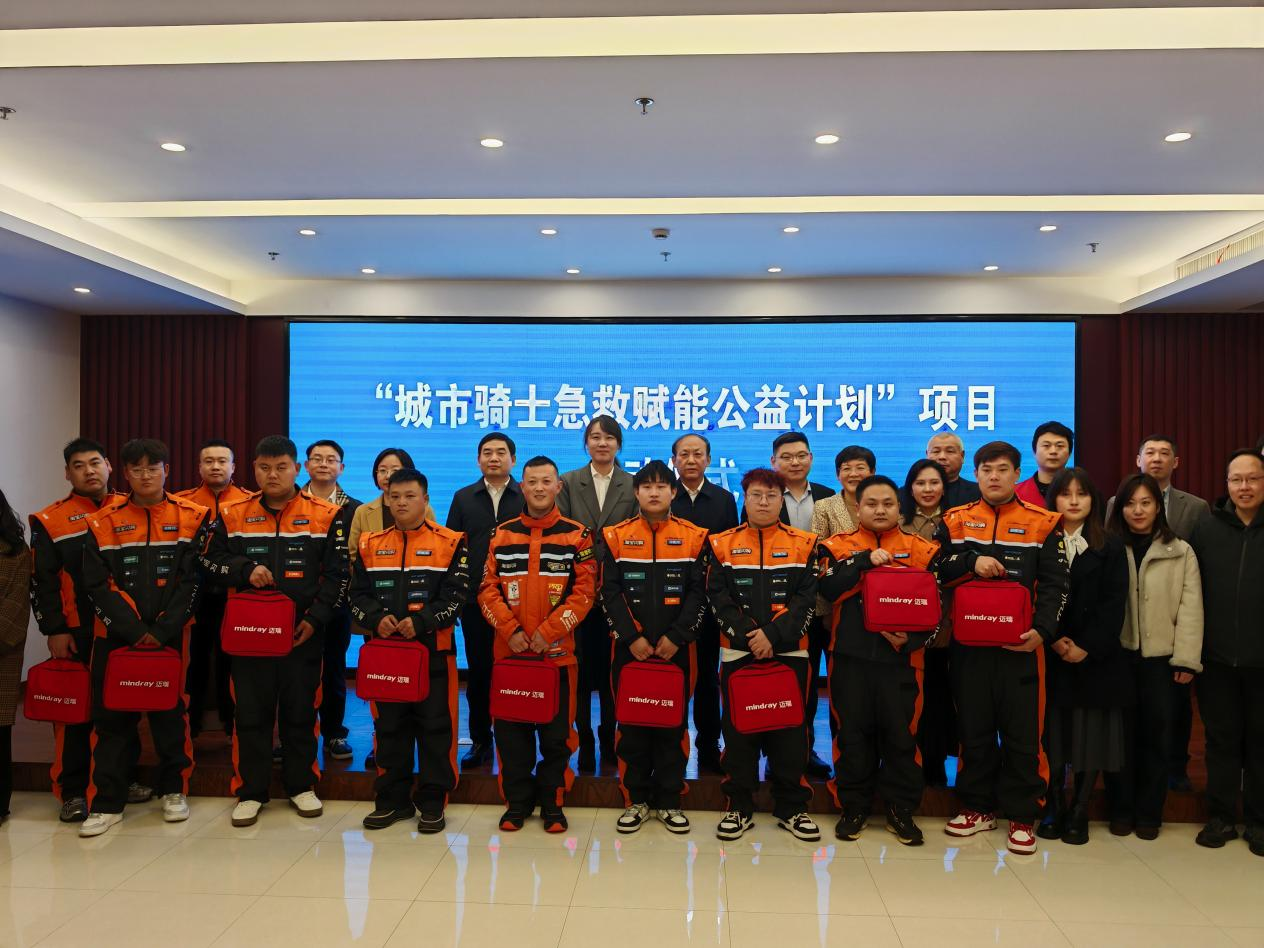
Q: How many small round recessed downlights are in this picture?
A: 13